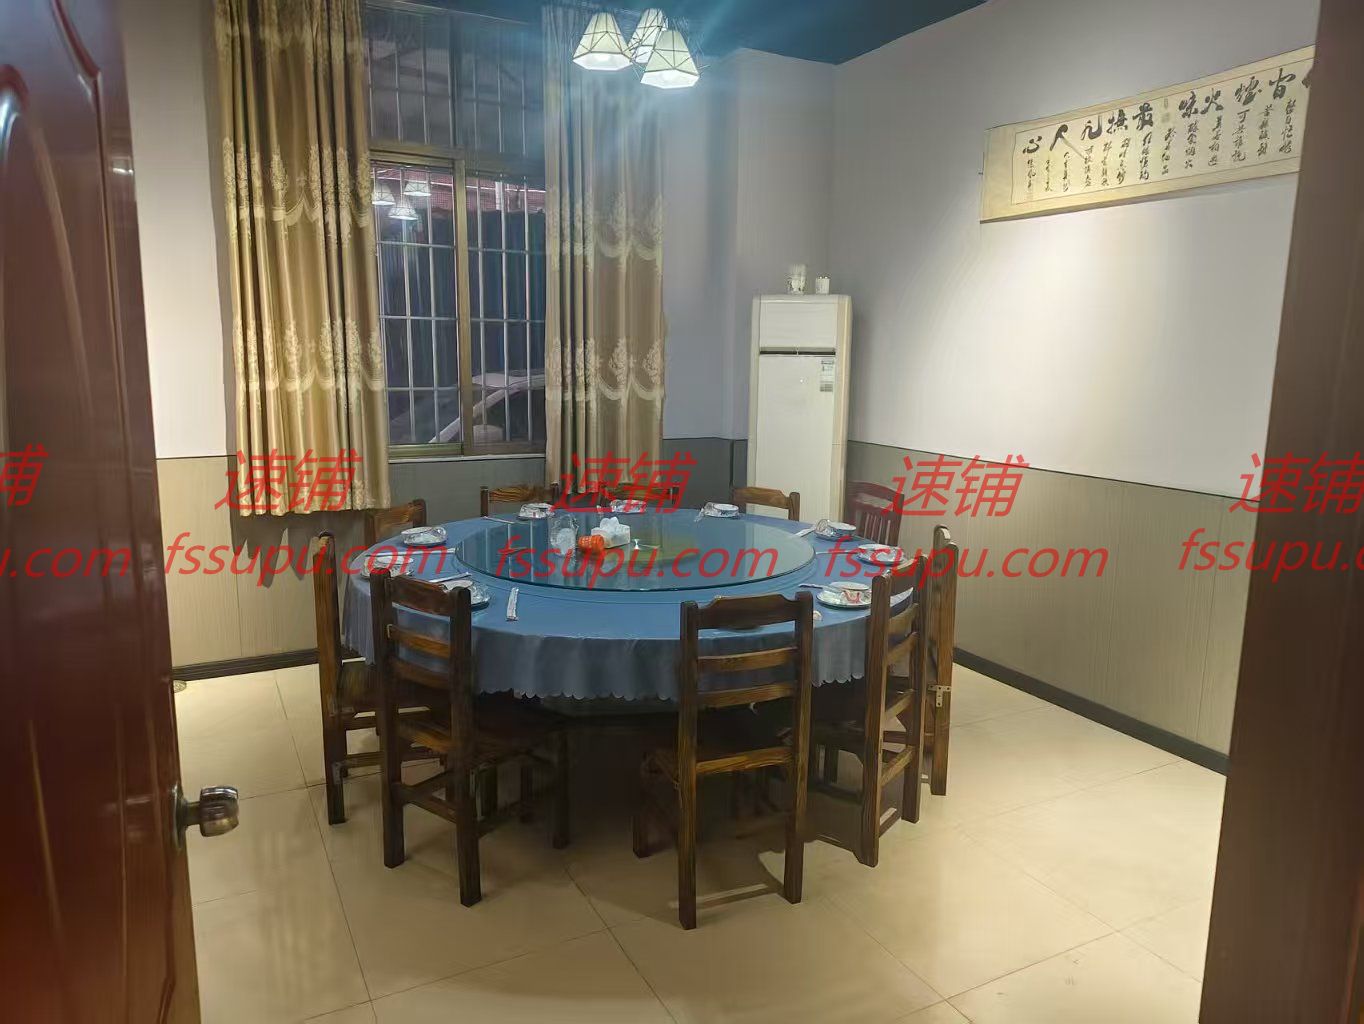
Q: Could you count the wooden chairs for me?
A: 10